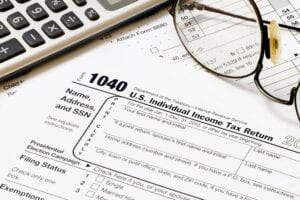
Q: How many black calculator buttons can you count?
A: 12